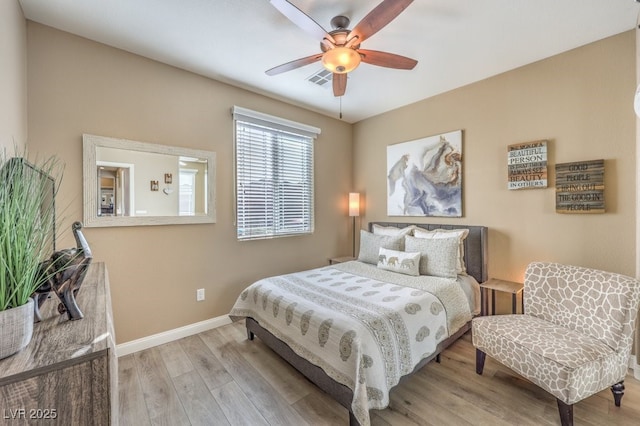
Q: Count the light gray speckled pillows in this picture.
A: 2